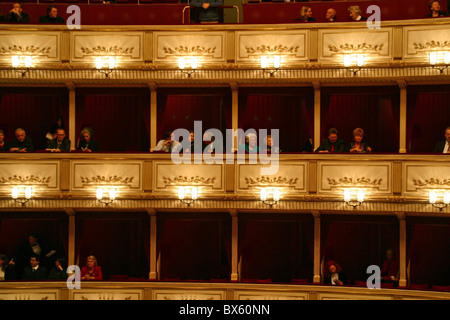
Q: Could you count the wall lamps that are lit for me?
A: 12